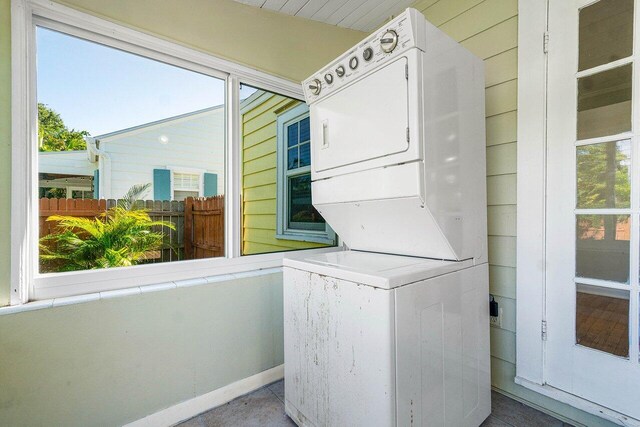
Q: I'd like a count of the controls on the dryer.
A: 6